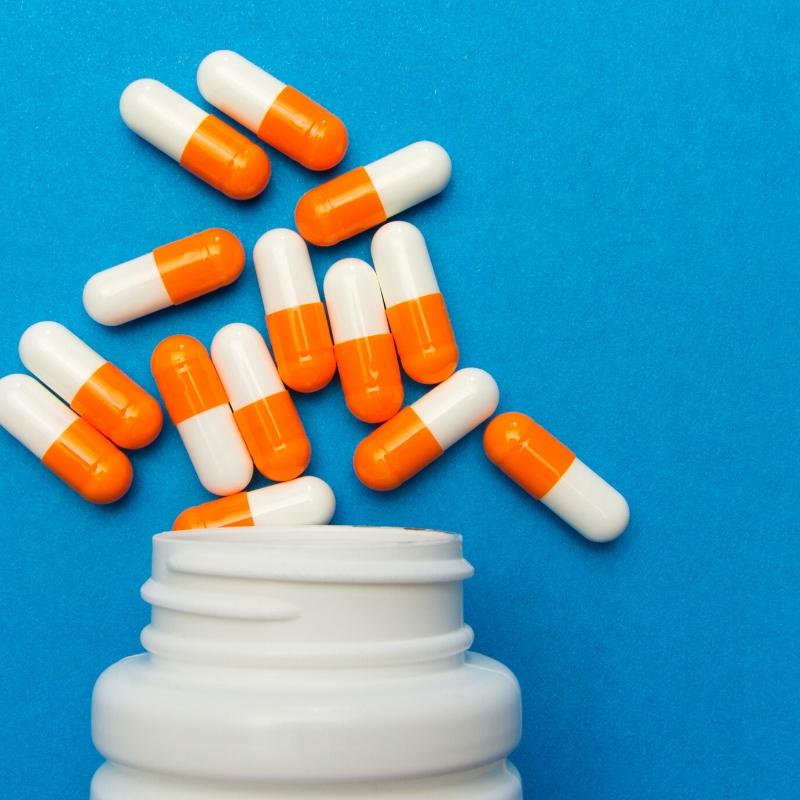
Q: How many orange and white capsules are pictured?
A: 14